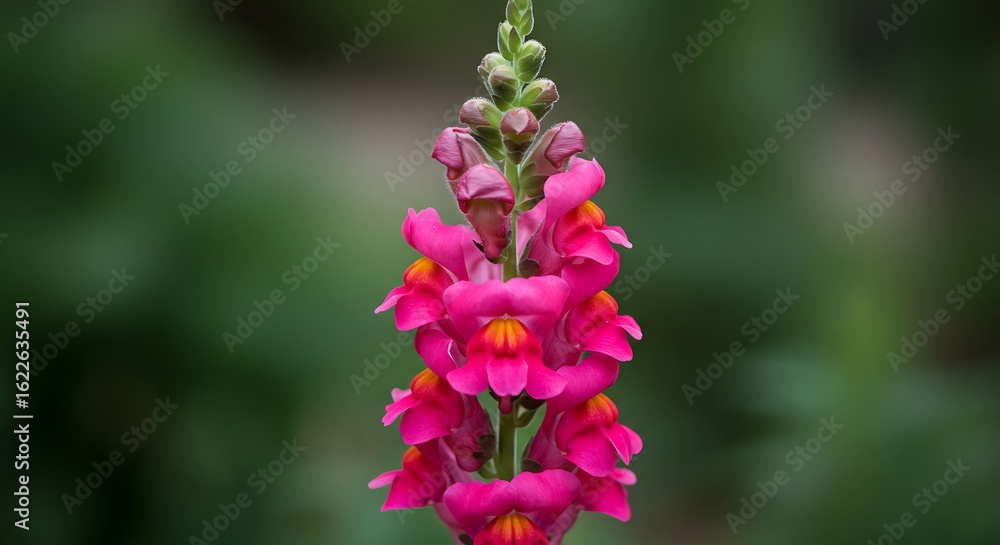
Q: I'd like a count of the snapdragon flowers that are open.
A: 9